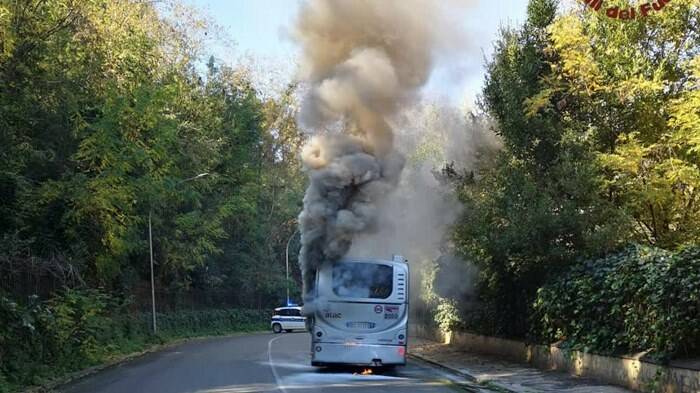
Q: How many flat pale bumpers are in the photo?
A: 1